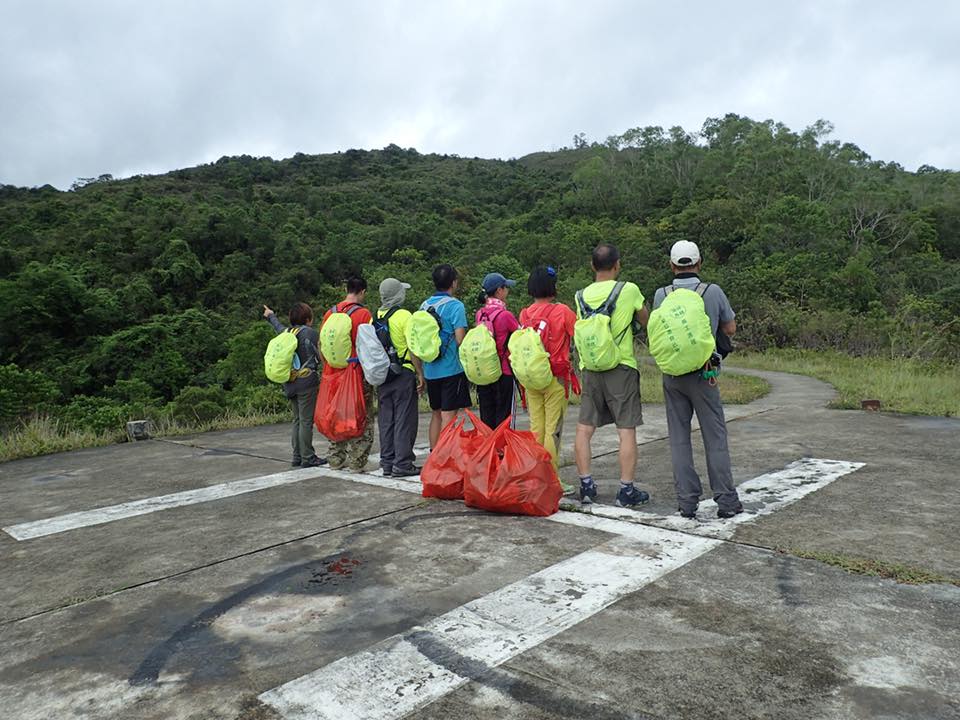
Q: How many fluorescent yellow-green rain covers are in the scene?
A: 7